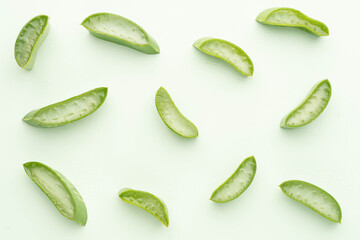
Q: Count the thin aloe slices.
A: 11